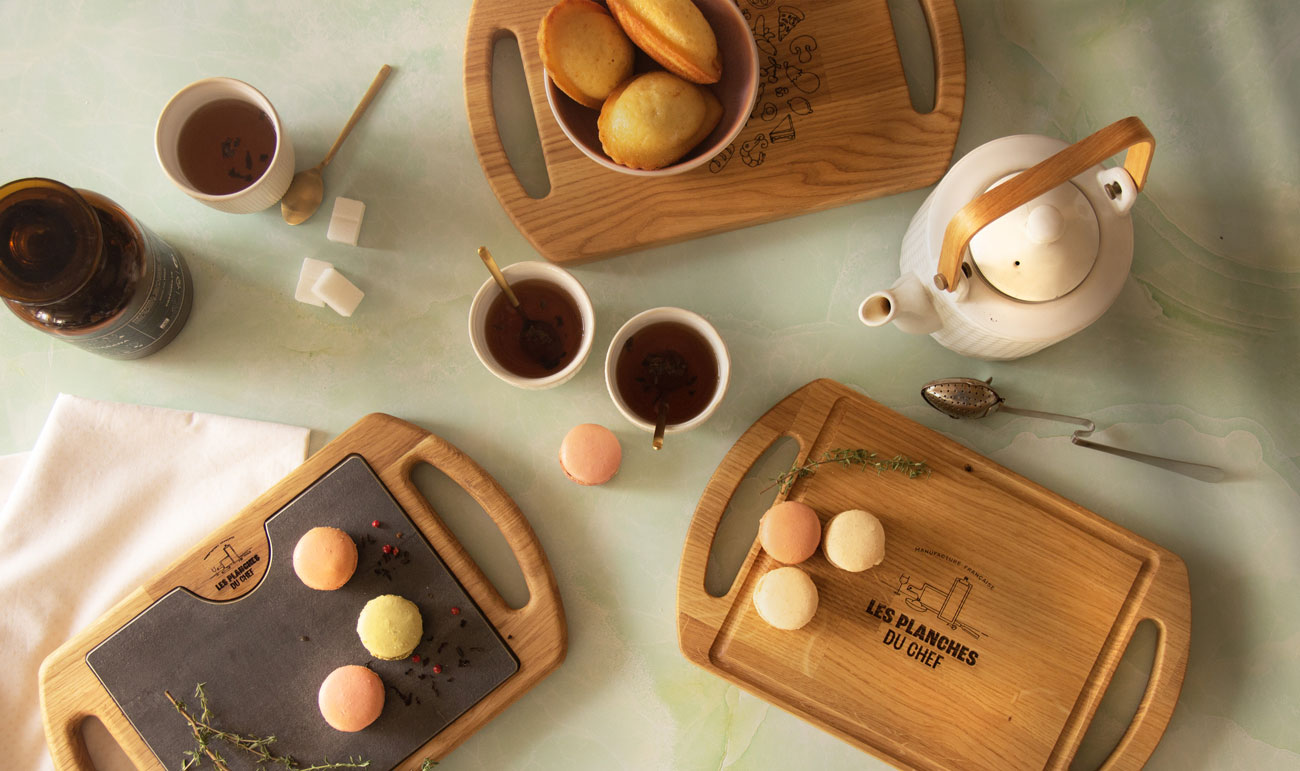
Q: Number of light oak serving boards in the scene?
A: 3